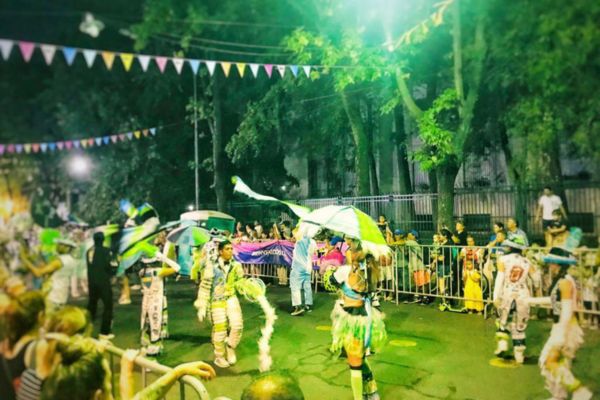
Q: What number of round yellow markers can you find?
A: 3